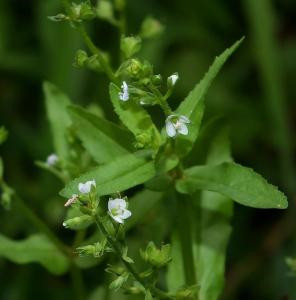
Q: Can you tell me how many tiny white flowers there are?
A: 6